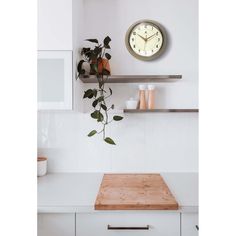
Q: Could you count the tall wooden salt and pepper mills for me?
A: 2